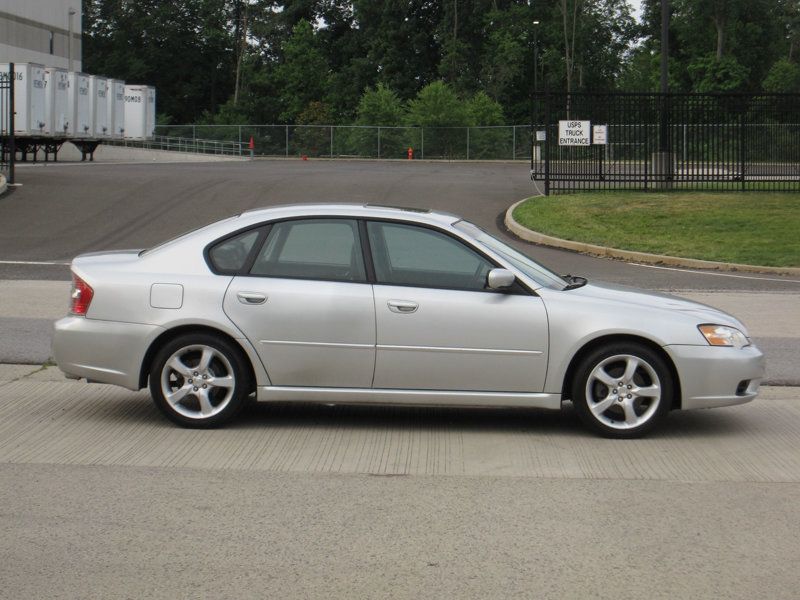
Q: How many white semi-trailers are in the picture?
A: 6